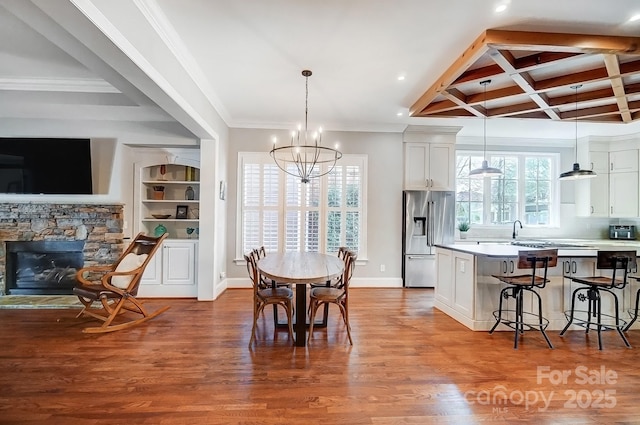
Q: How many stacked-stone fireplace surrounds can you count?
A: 1